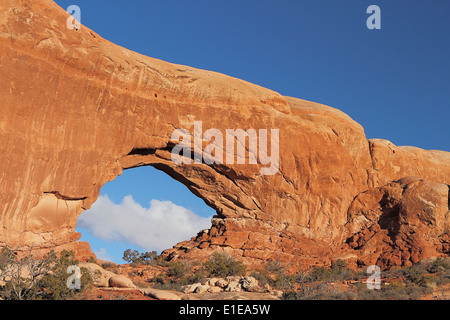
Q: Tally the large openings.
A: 1